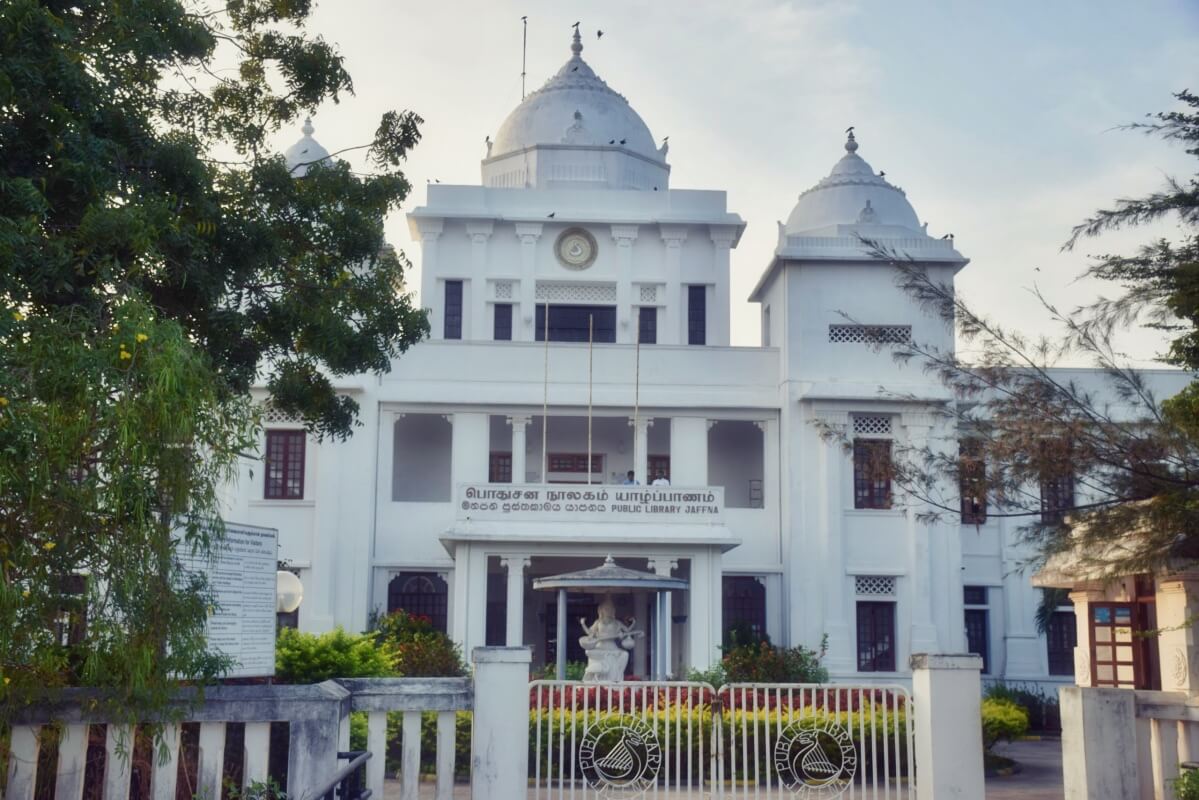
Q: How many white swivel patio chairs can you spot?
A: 0